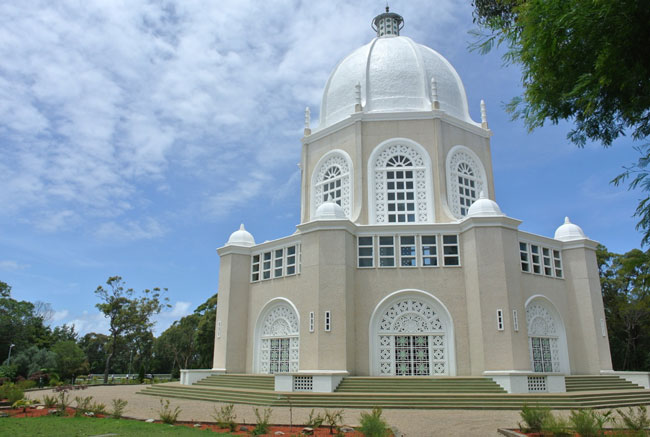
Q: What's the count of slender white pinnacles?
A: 4